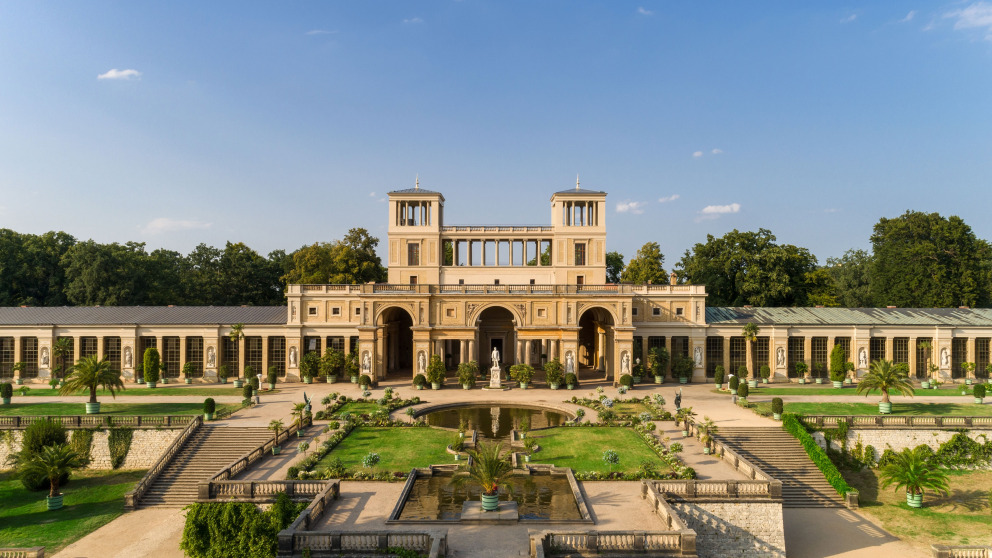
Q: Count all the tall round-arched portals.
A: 3